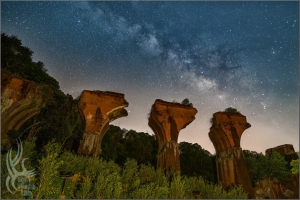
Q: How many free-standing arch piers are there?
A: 3